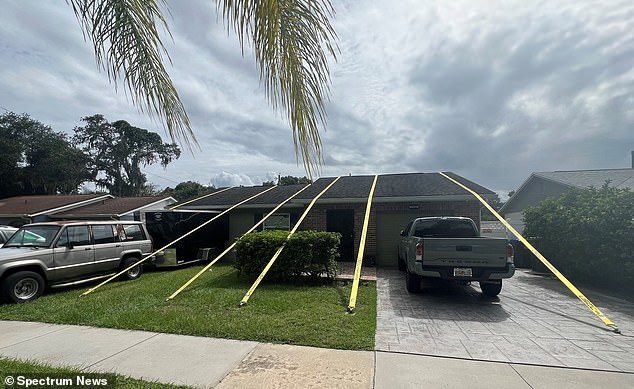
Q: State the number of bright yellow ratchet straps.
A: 6